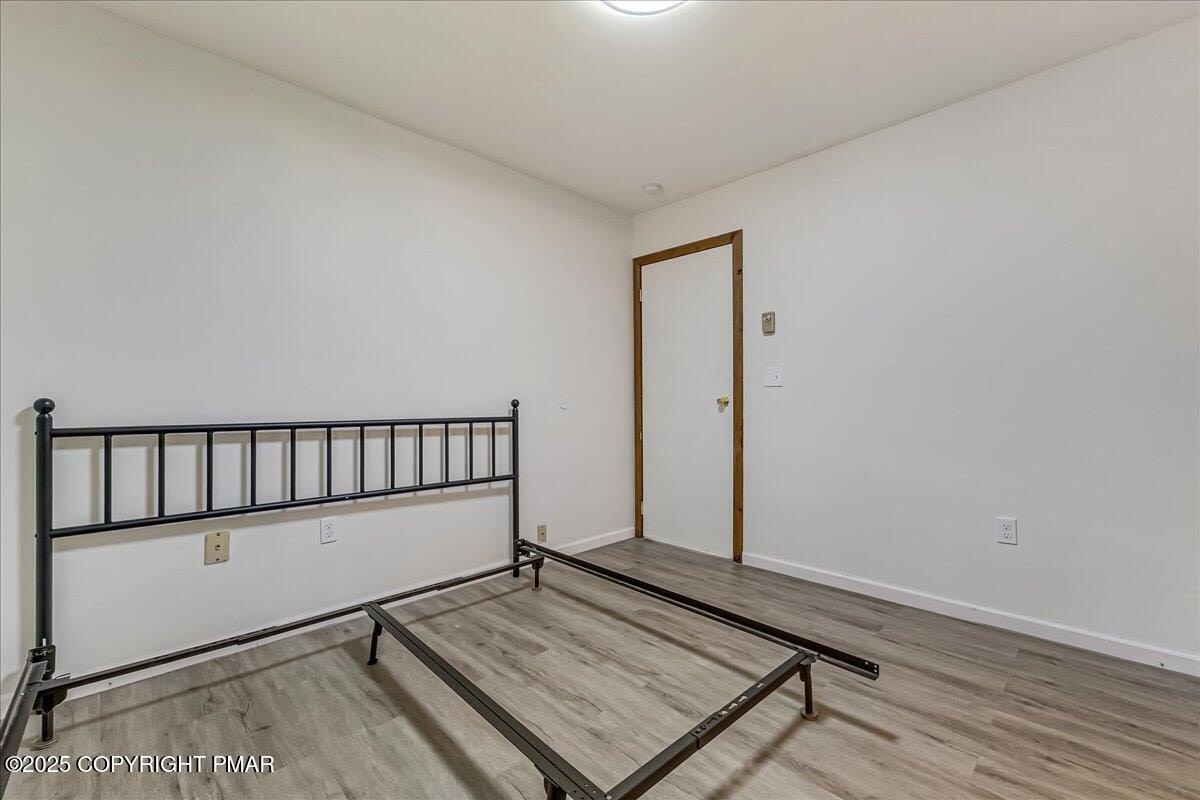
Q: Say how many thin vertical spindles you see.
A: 12